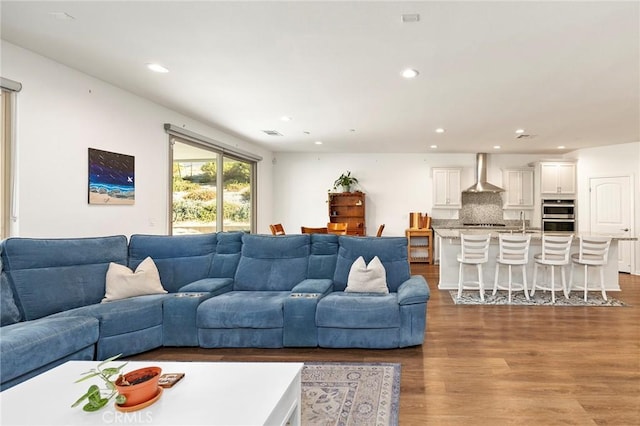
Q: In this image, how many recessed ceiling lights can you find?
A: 9